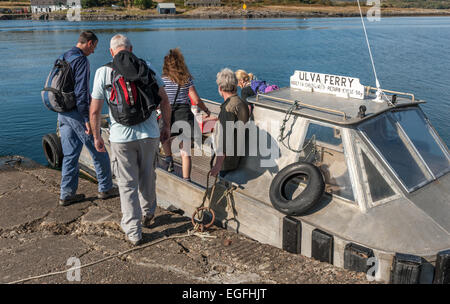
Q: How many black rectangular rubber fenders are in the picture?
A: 5